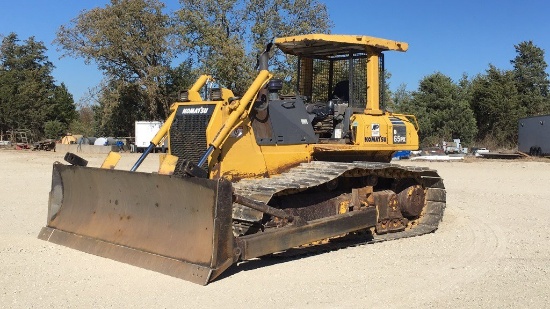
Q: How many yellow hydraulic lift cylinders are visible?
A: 2